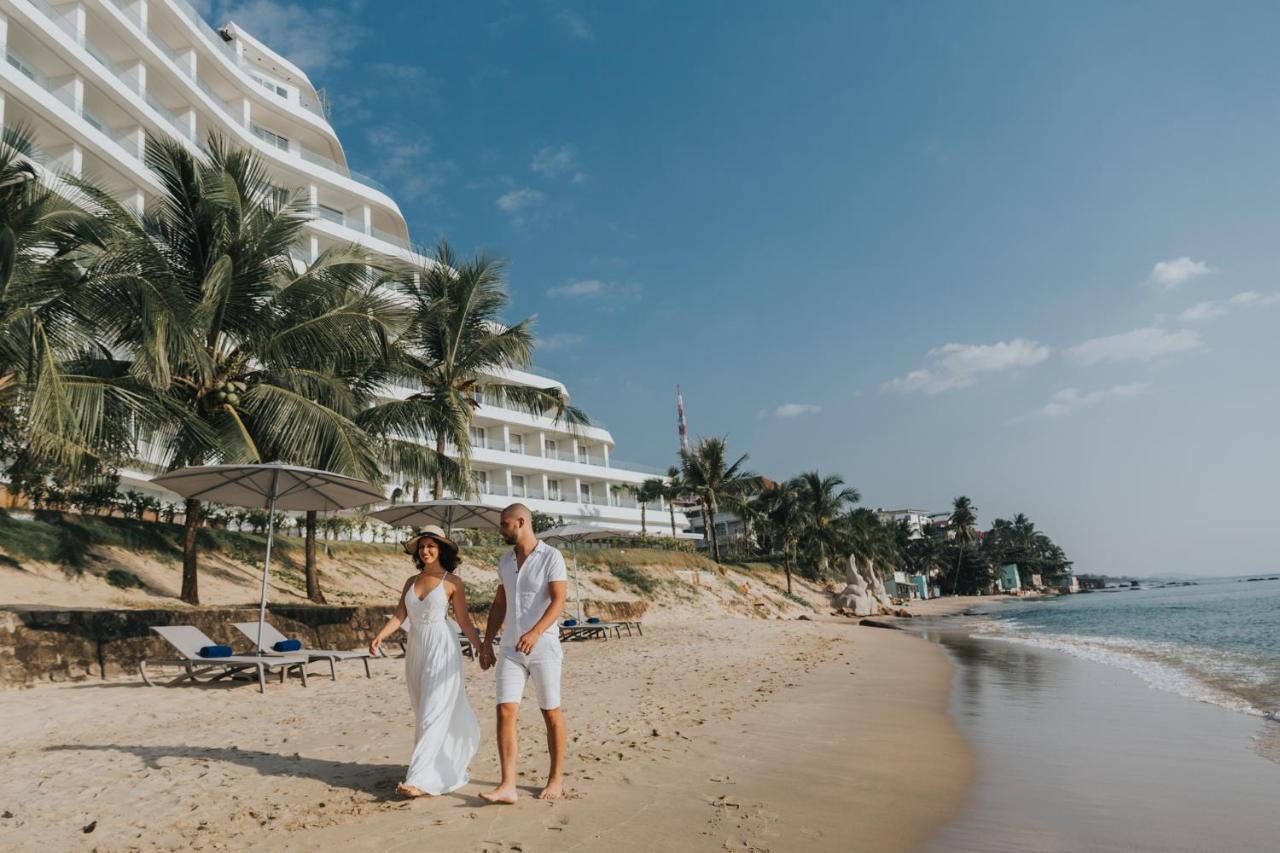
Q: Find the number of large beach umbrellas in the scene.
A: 3